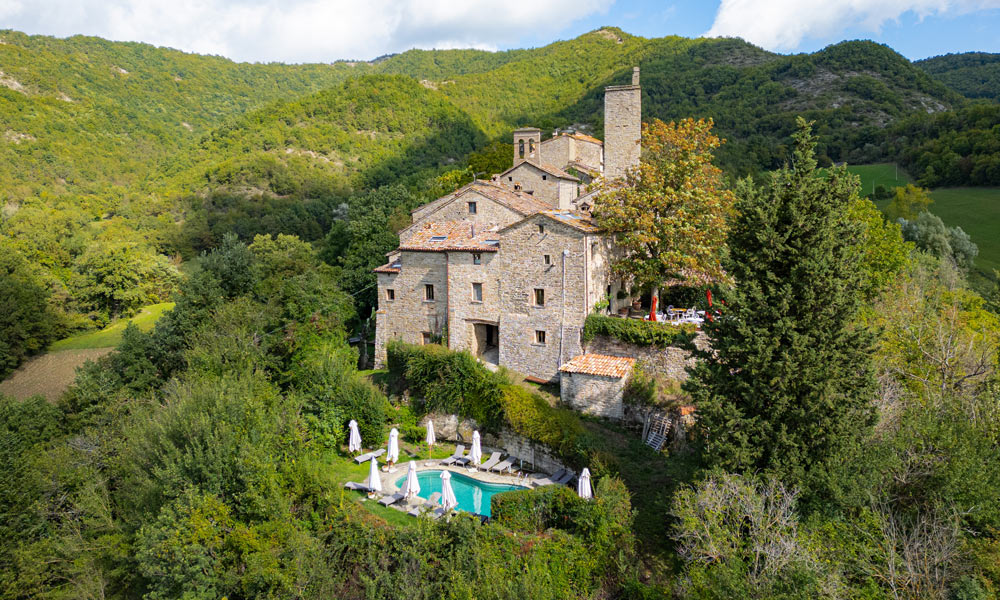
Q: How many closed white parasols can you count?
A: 8